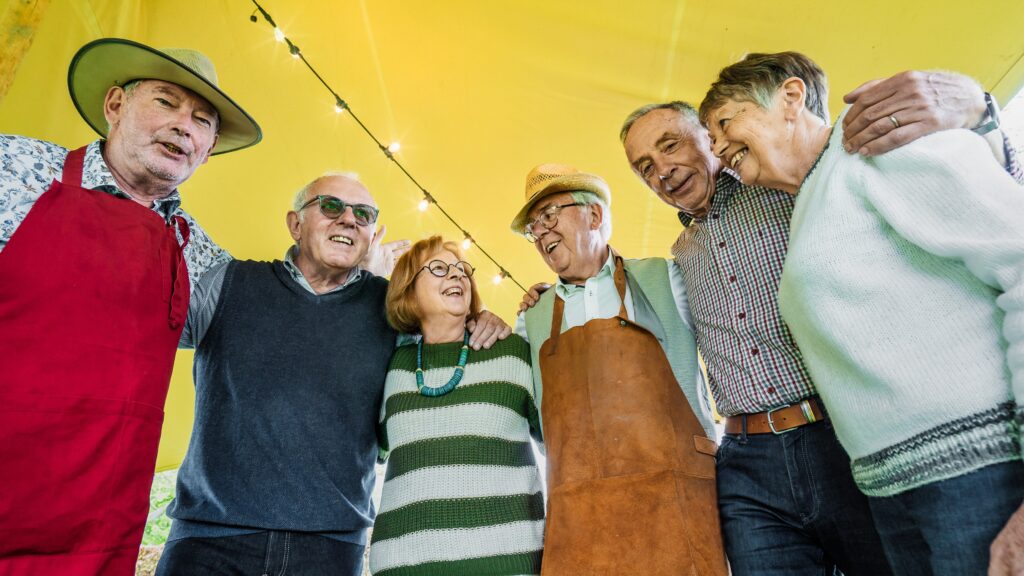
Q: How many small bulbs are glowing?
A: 7